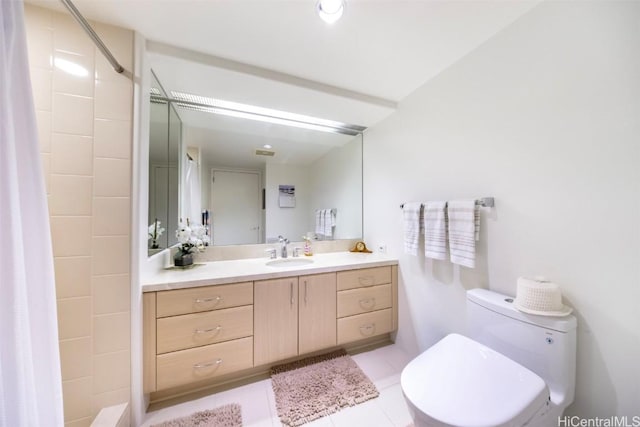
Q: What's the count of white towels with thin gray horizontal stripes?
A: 3